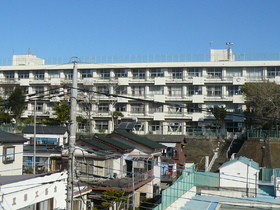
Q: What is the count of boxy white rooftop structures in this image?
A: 2